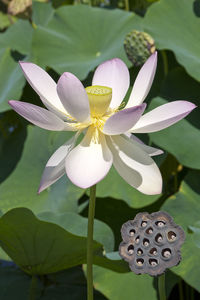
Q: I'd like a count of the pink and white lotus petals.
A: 11